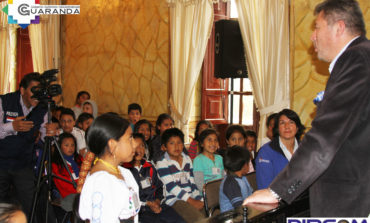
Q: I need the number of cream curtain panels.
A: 4